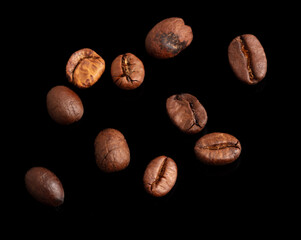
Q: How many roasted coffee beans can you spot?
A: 10